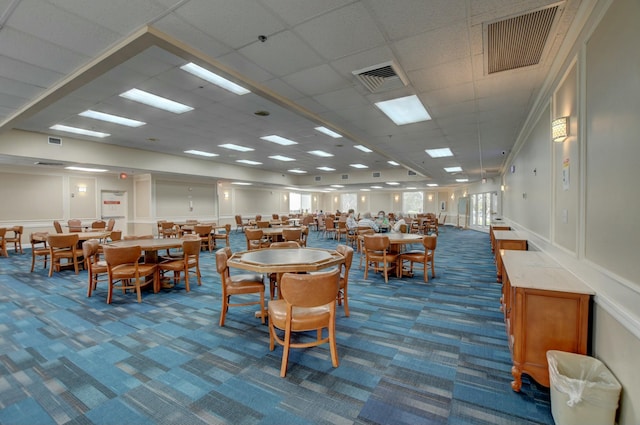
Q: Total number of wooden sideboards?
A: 3